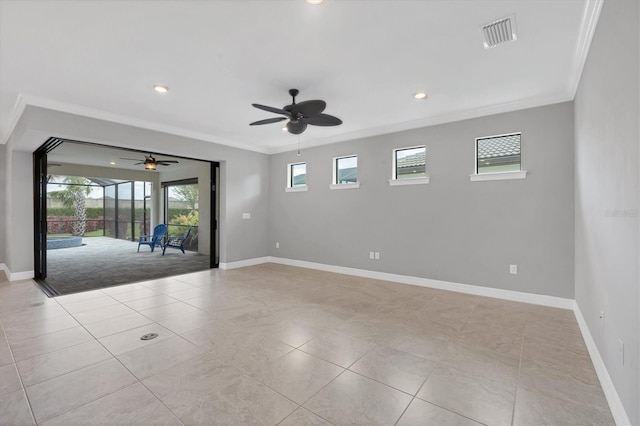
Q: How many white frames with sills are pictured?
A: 4